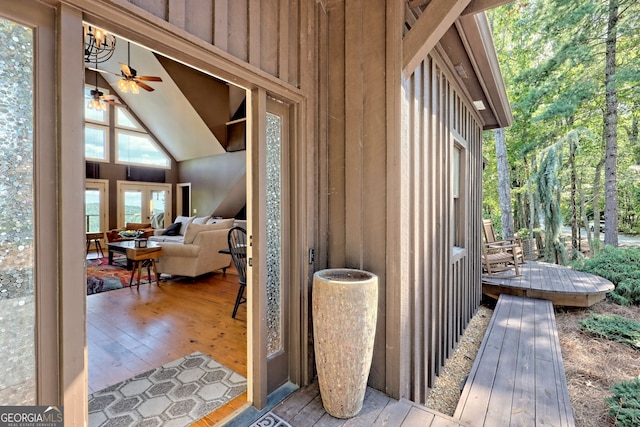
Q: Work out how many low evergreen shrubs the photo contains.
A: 3